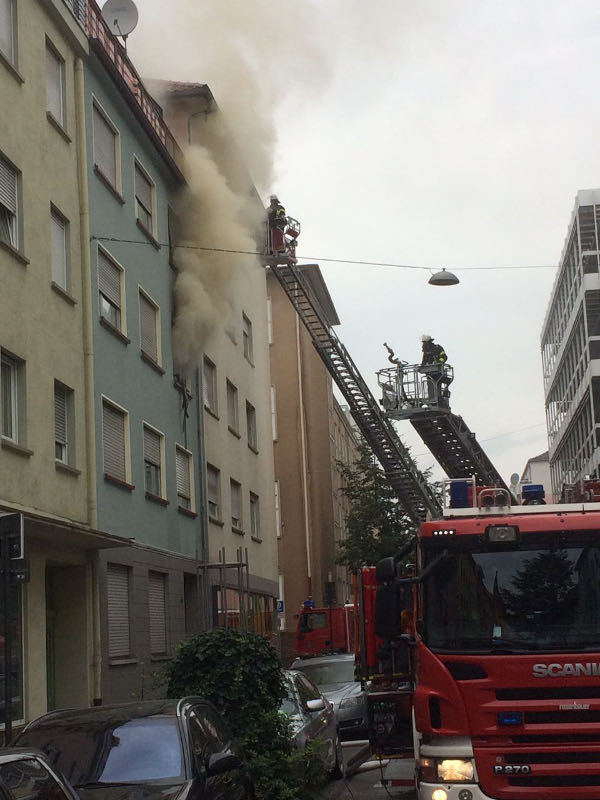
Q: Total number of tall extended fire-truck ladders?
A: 2